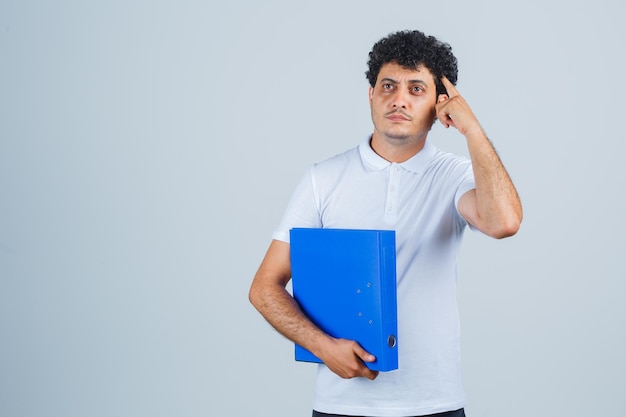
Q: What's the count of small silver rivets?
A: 4